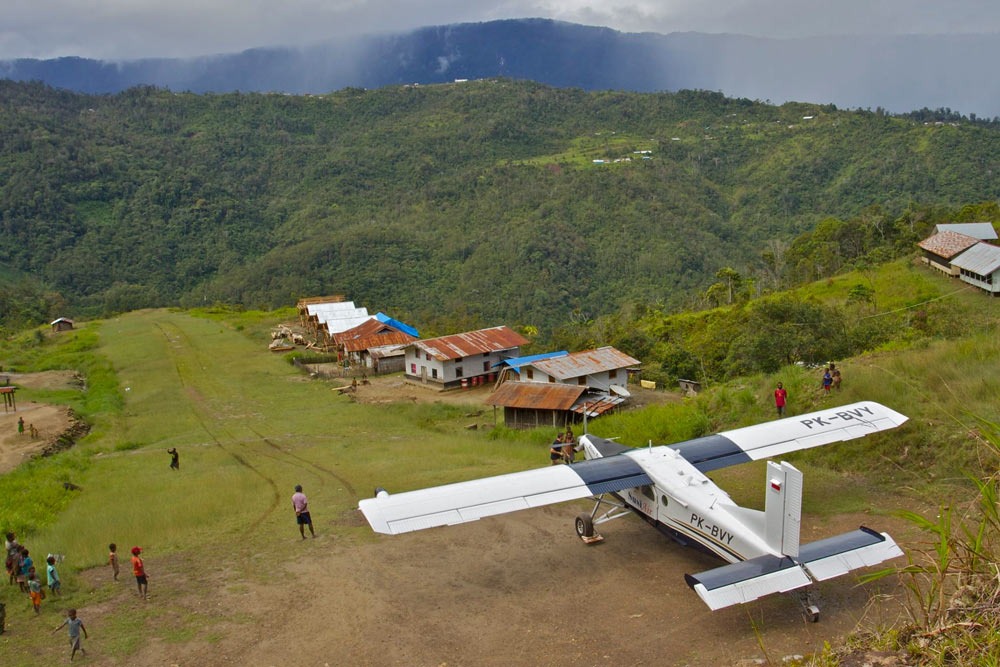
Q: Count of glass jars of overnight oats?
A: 0